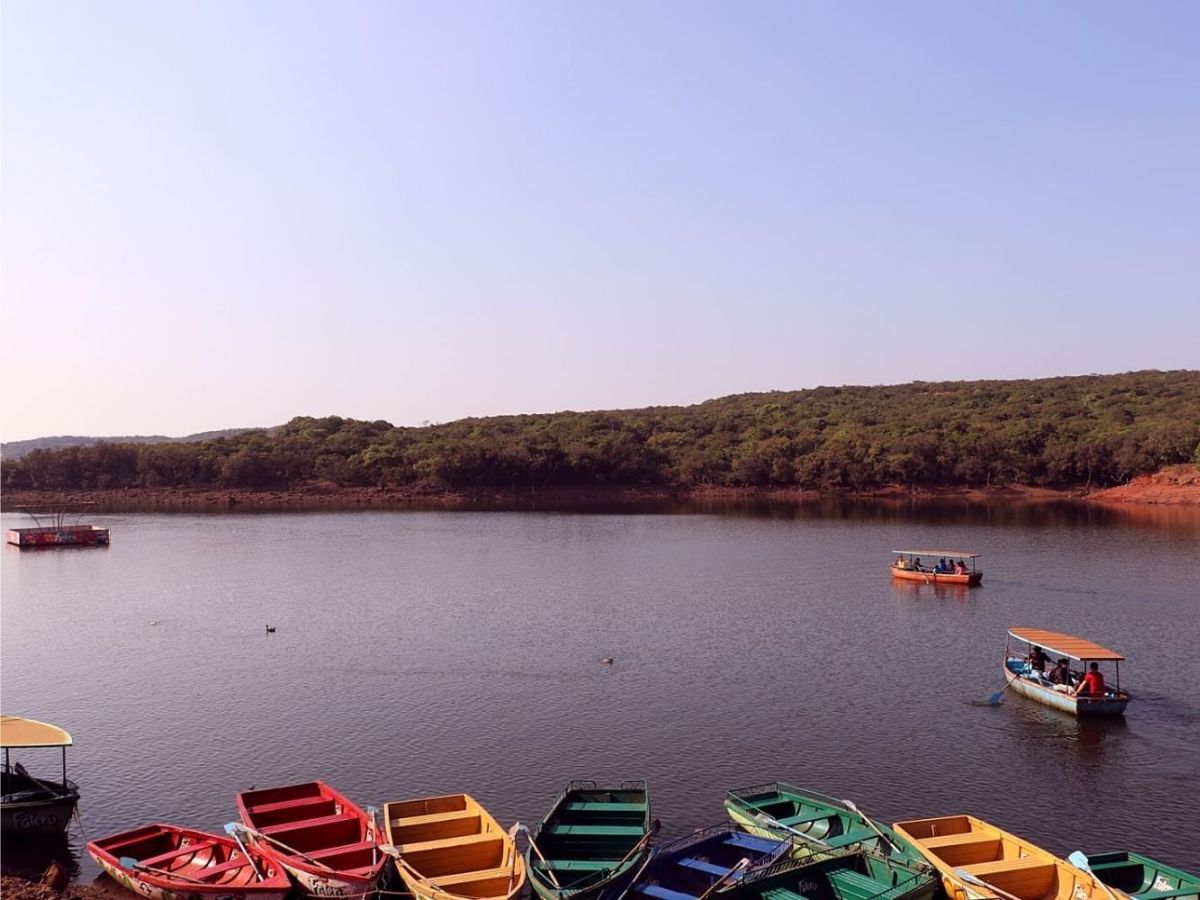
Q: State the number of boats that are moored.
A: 10